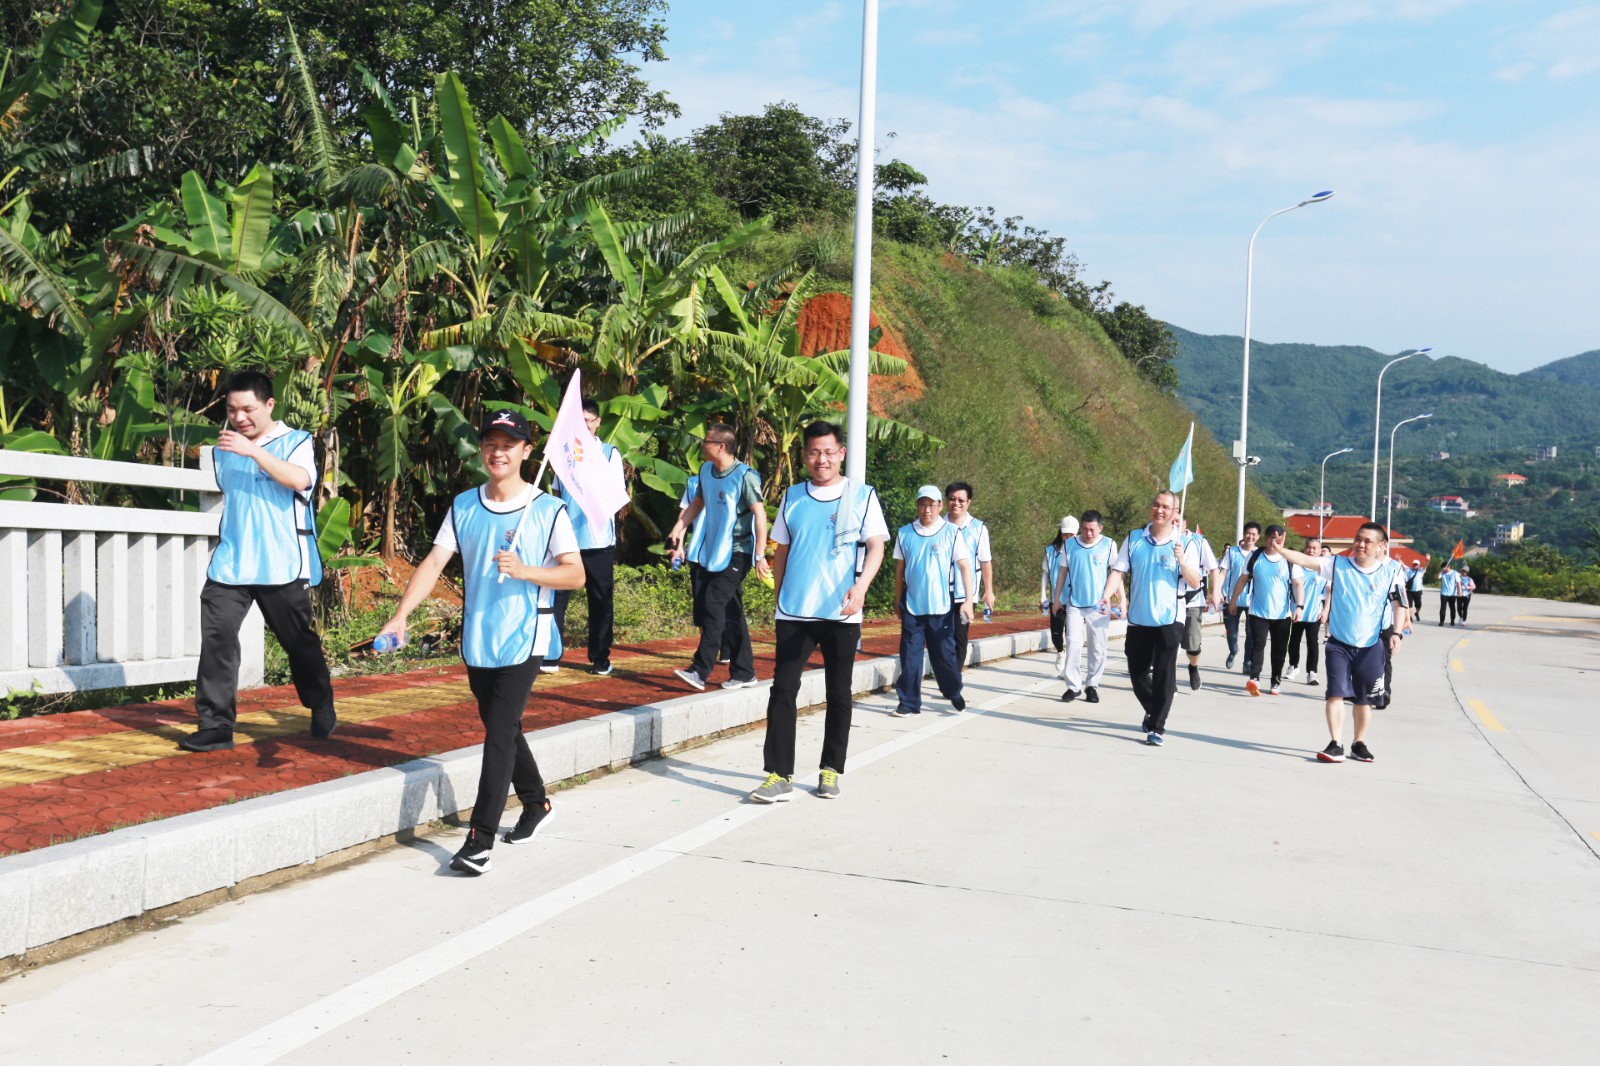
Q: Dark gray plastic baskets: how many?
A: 0